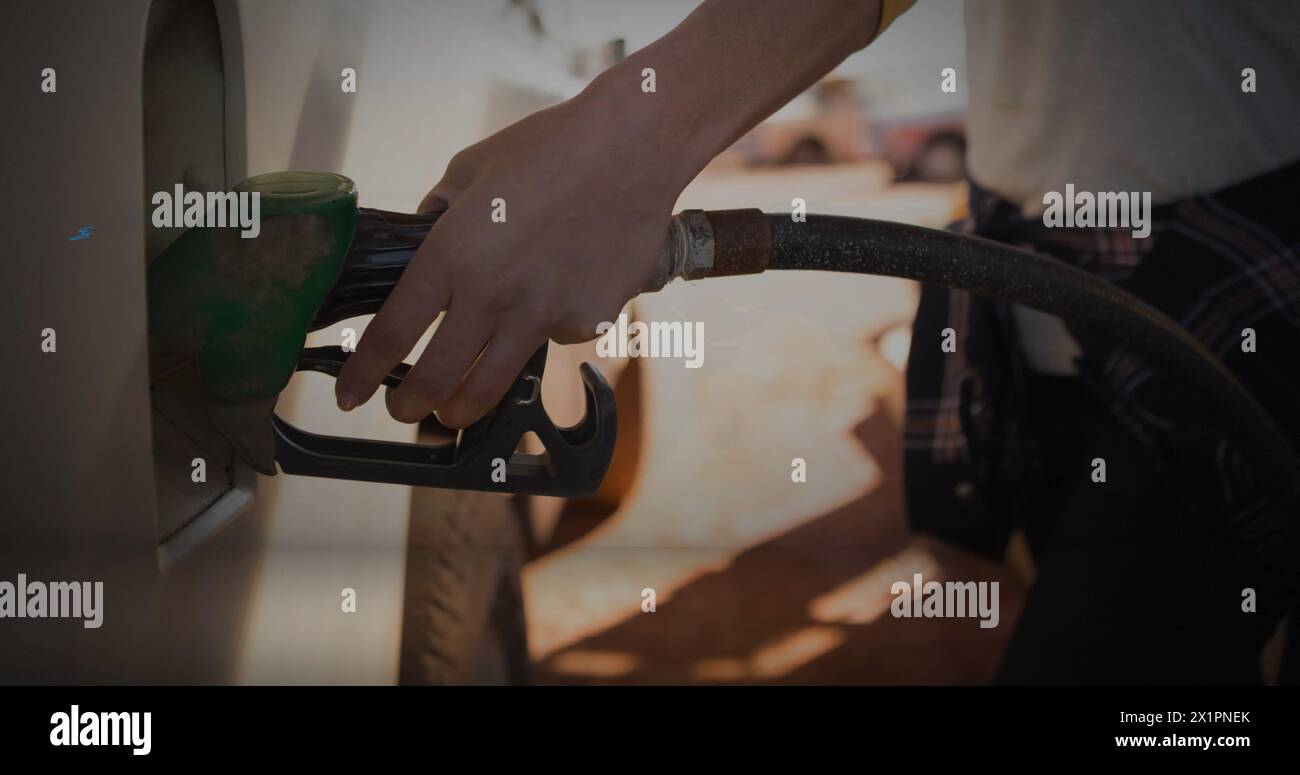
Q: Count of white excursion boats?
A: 0